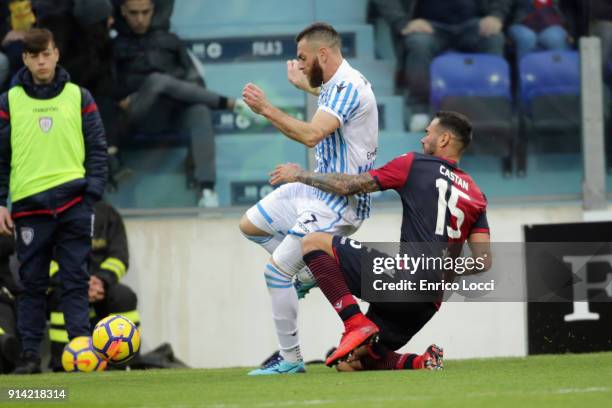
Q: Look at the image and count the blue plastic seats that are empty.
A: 2